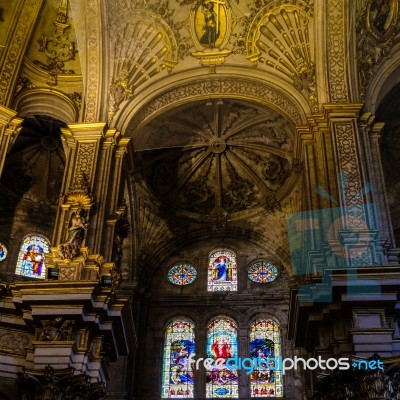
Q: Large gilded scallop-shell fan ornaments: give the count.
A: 2